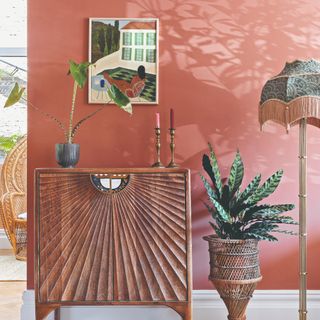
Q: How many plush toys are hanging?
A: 0